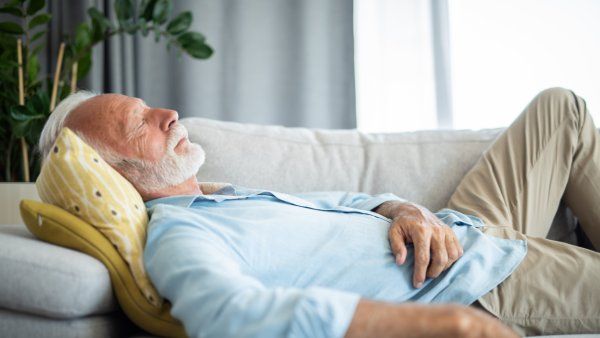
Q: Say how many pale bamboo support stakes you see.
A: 3